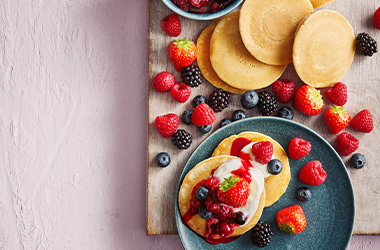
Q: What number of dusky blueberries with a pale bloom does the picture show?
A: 13